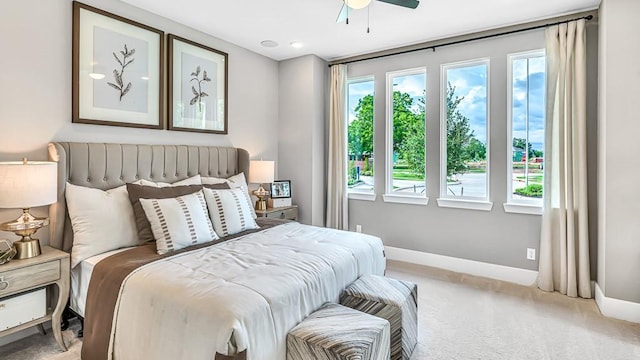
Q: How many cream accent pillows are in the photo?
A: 2